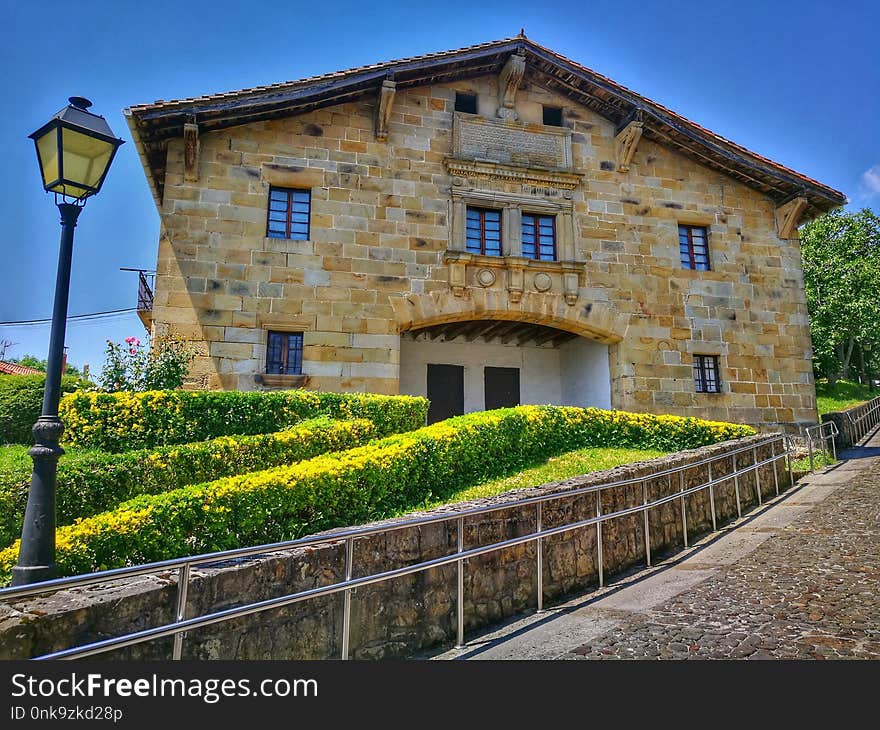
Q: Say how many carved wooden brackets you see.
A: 5